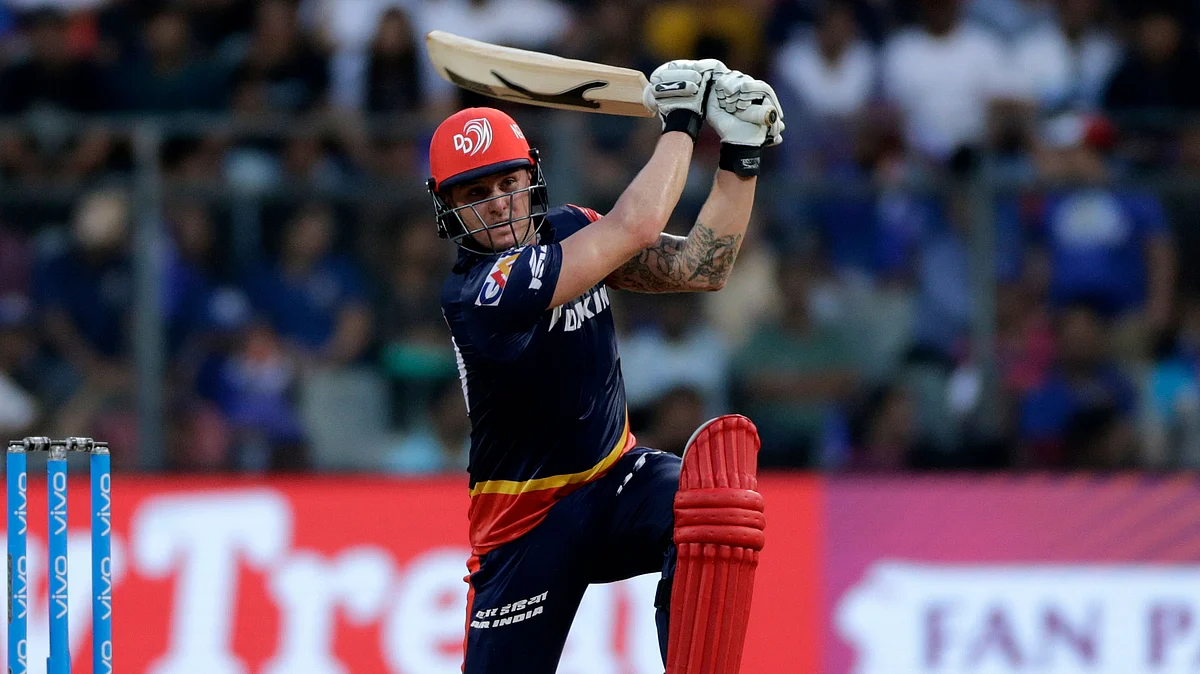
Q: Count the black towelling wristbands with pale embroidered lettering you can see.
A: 1